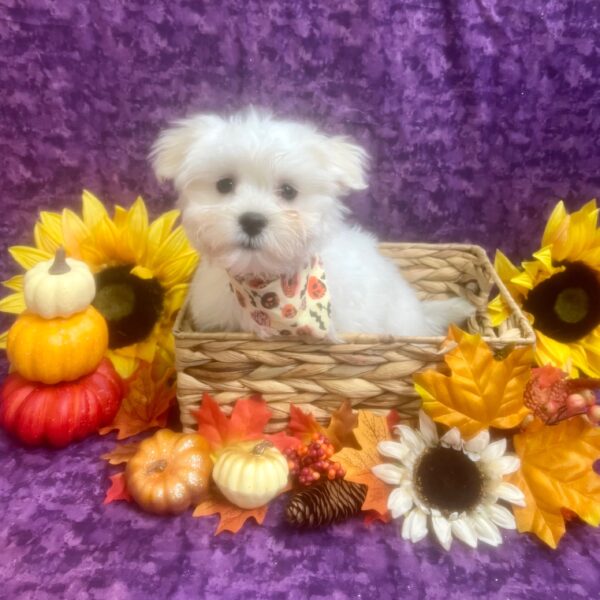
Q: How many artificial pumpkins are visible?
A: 5